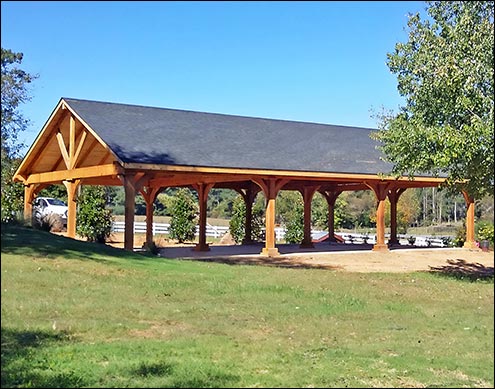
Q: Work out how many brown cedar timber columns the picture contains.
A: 12